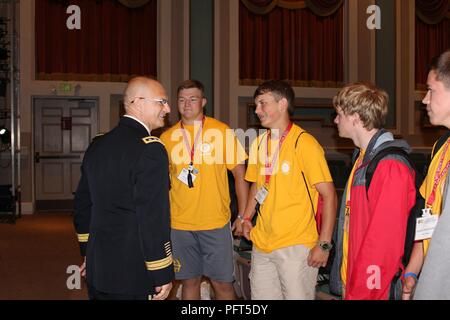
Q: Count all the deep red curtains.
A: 3